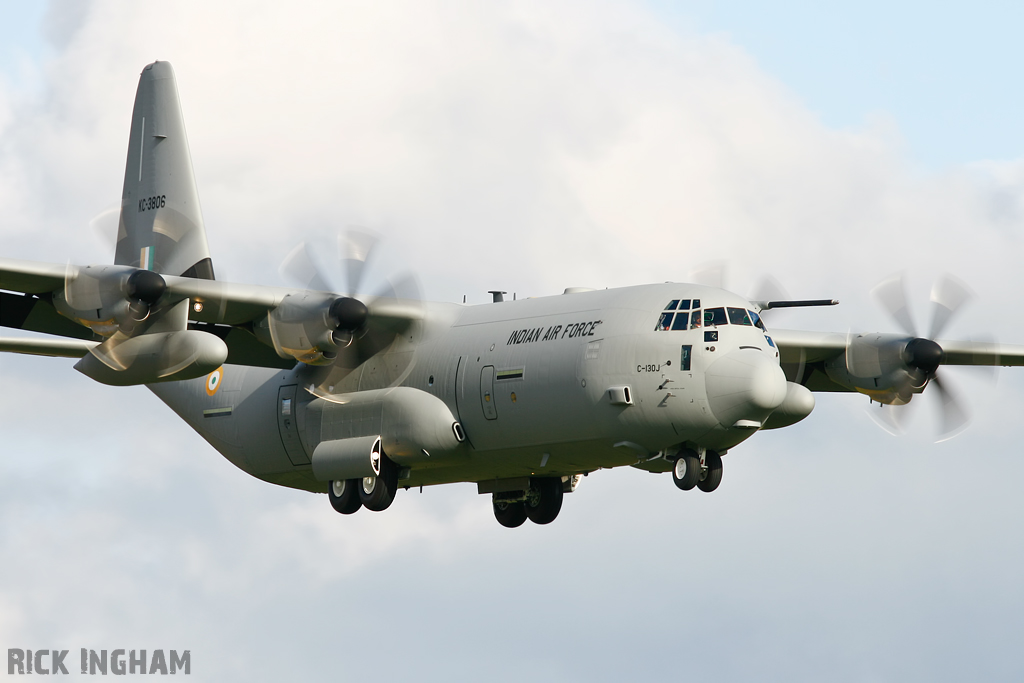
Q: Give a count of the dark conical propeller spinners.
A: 3